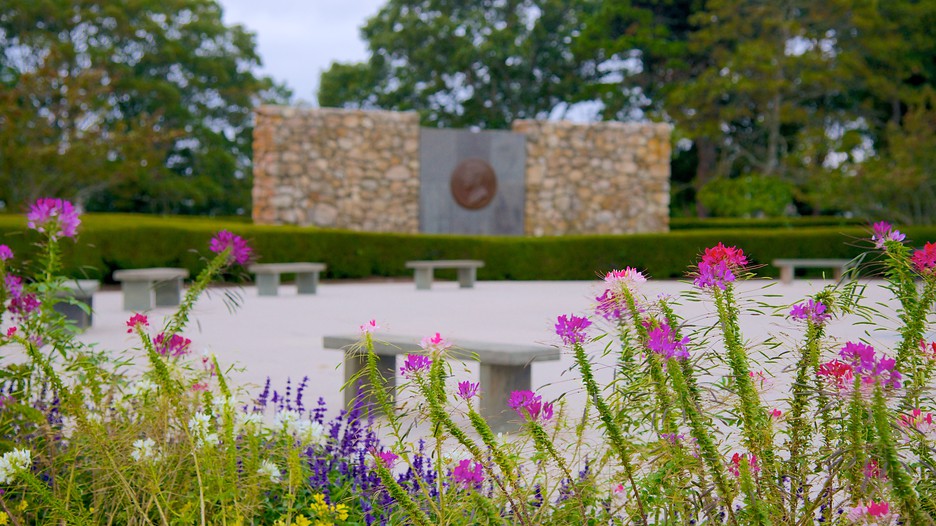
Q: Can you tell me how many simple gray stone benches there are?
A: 6